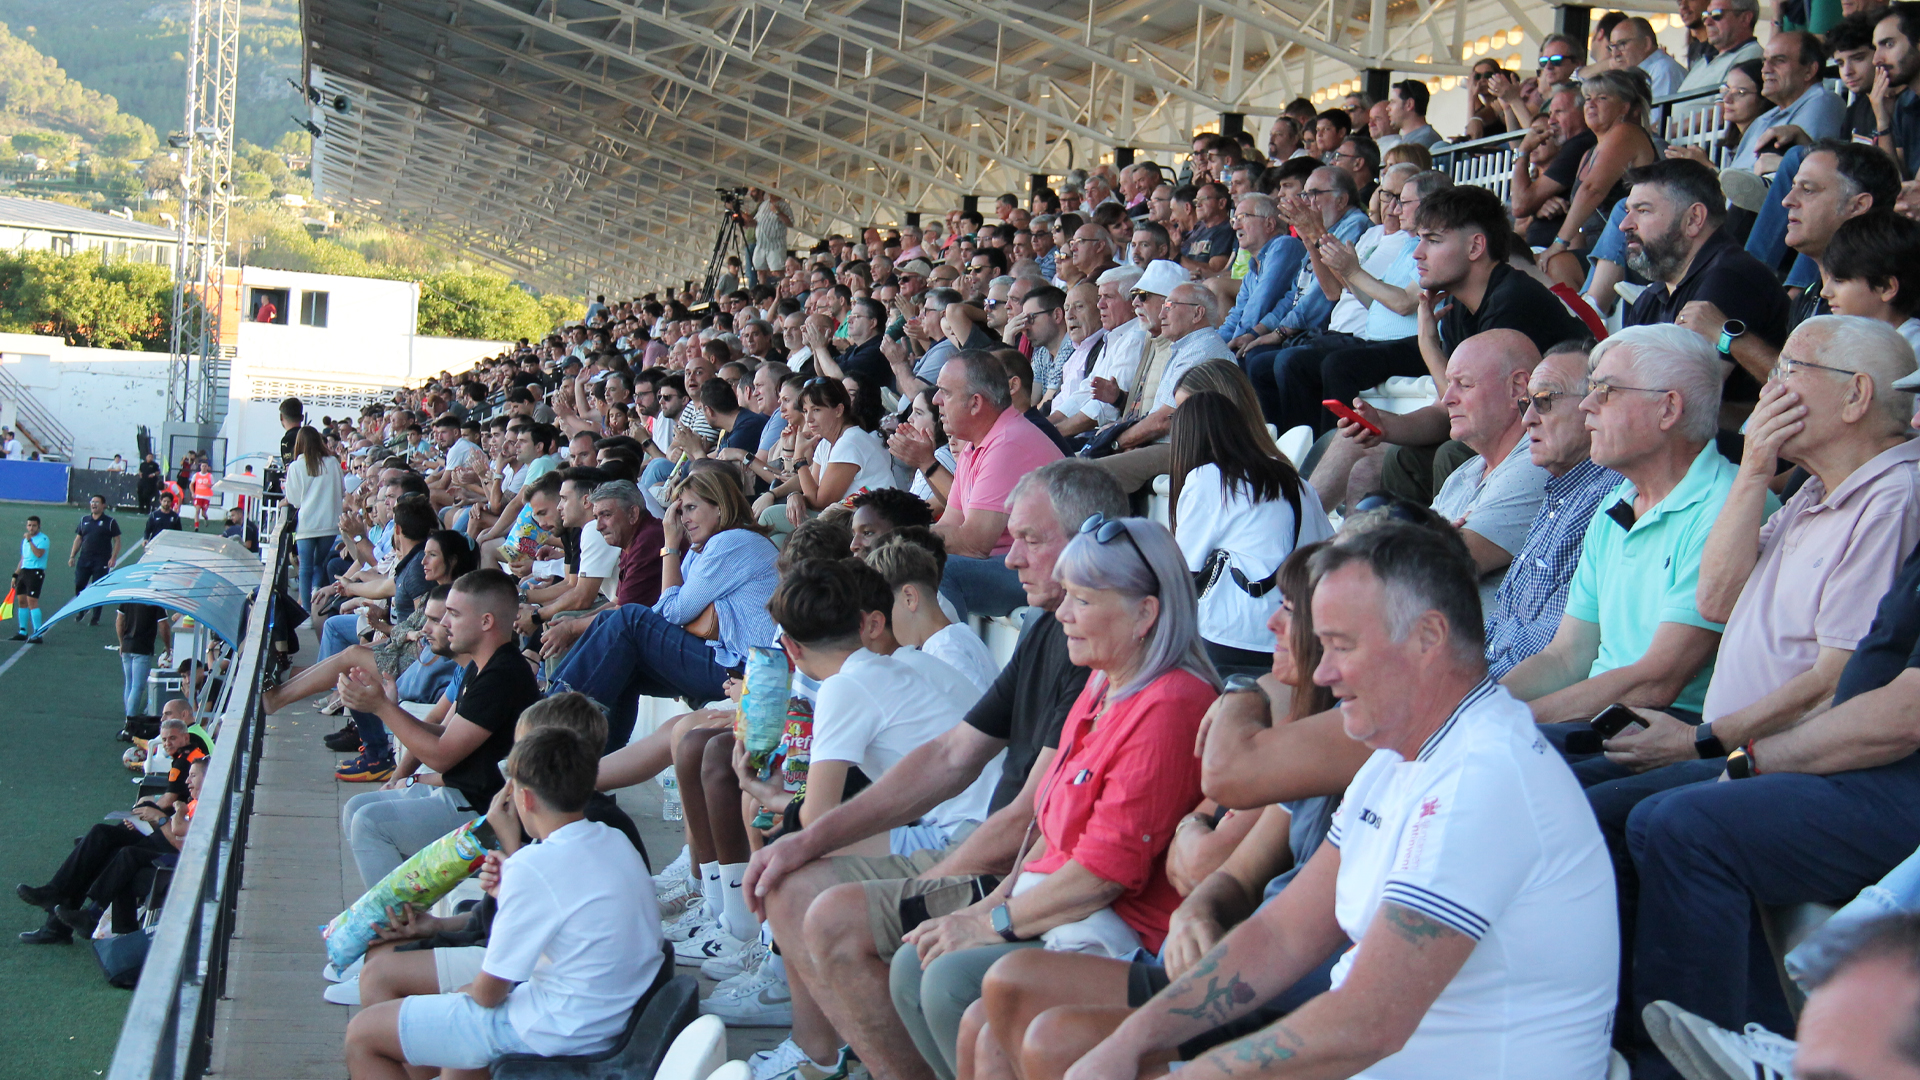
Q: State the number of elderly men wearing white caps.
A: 1